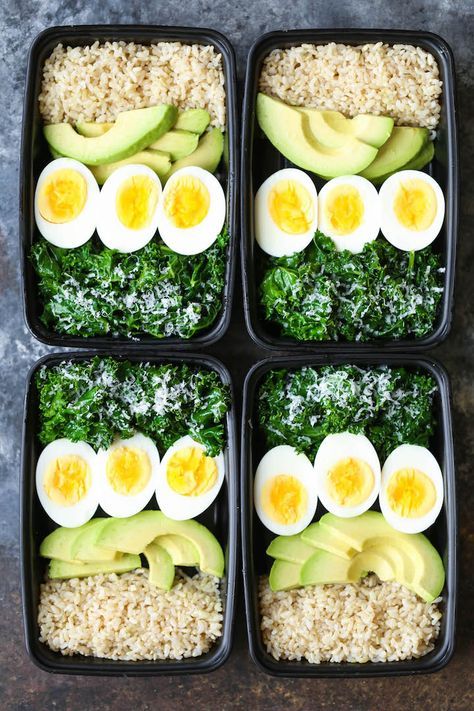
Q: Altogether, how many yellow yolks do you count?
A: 12